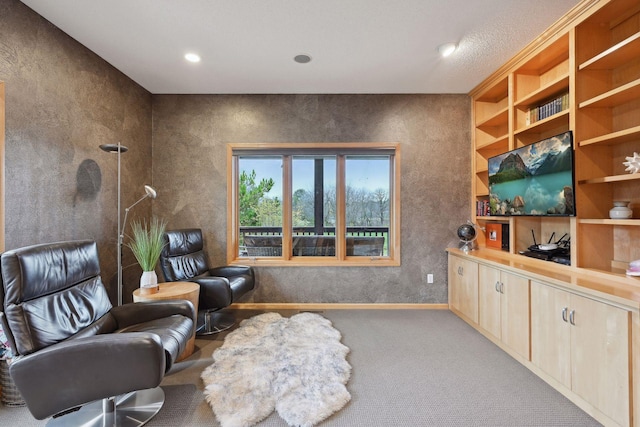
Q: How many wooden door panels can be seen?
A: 6